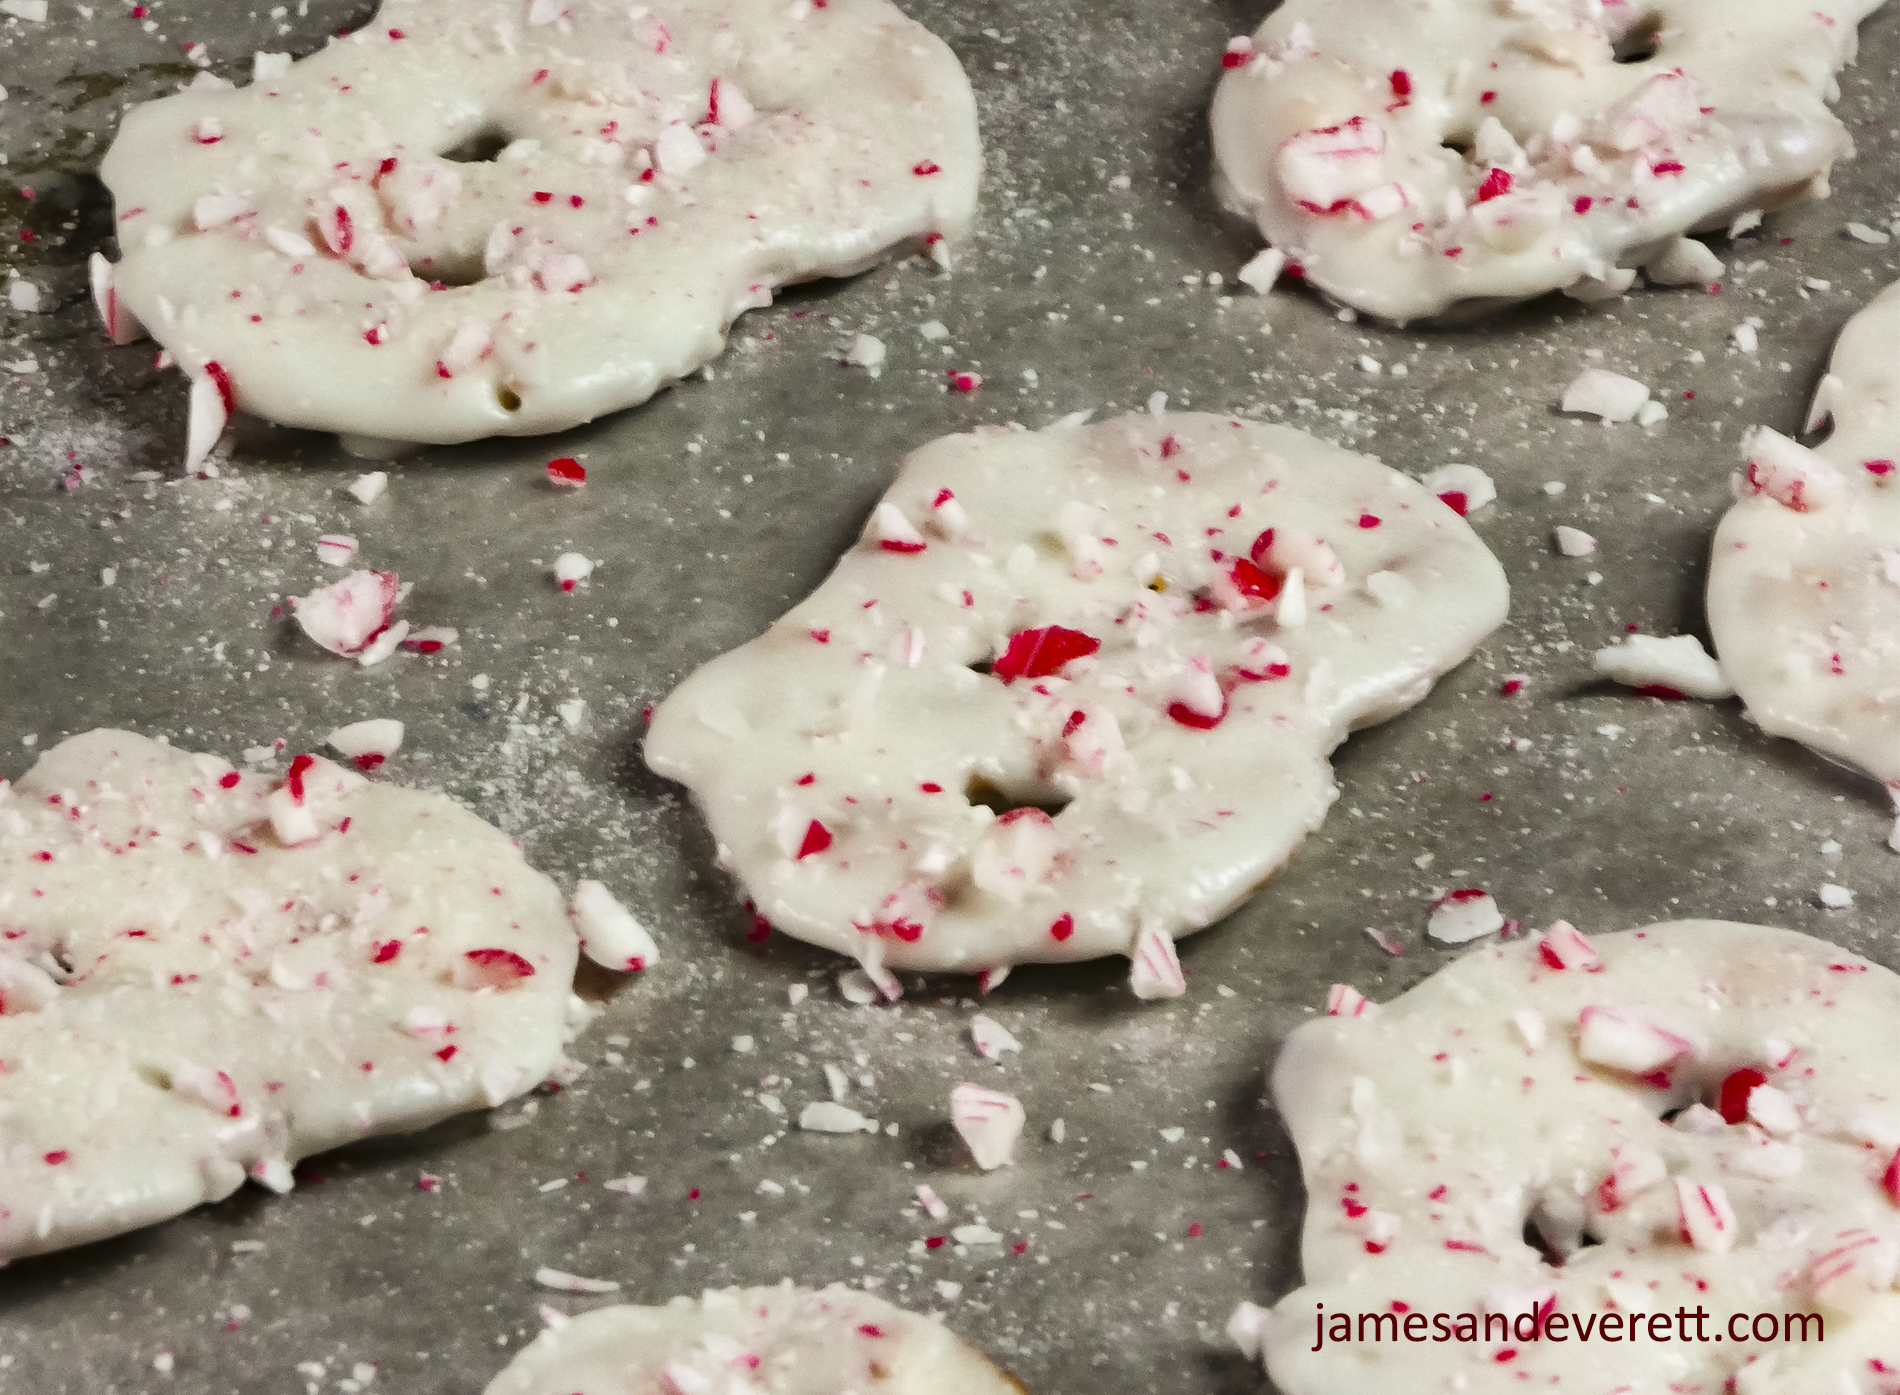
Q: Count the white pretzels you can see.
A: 7